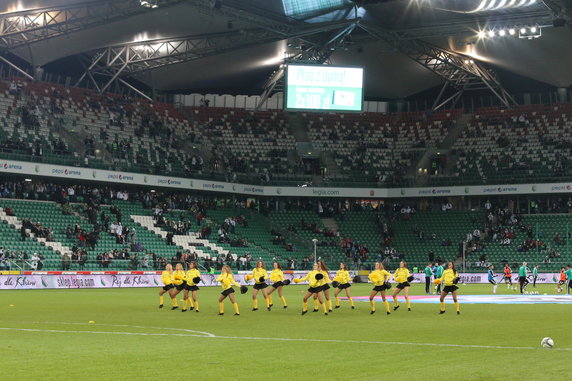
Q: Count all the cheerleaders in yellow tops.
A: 12